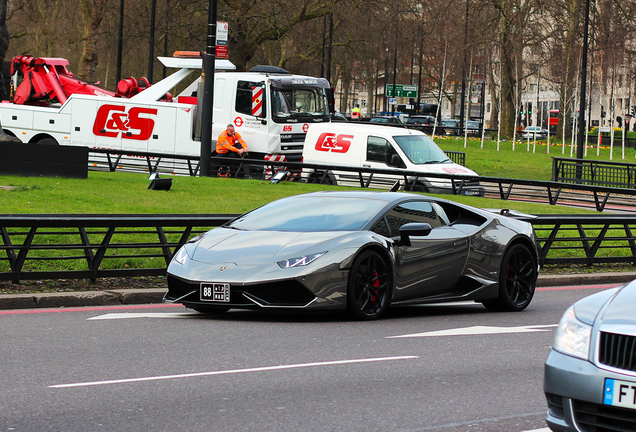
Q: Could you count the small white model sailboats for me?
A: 0